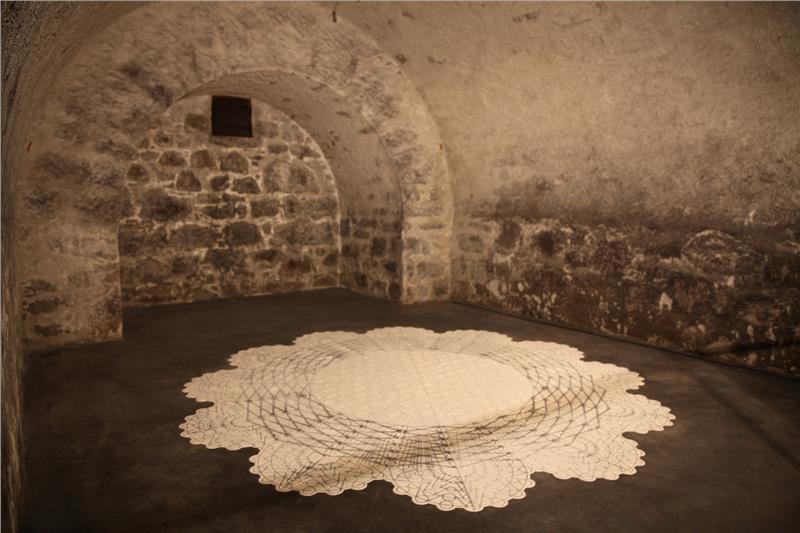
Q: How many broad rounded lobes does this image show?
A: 12